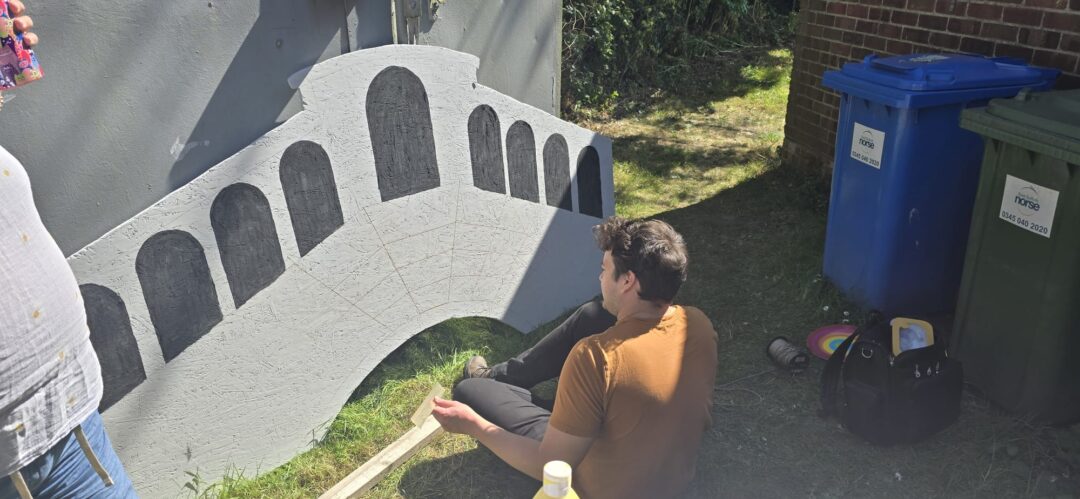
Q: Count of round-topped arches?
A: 9